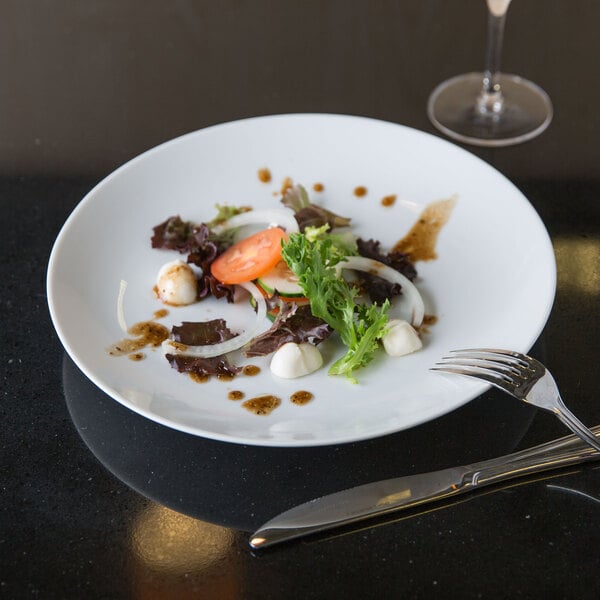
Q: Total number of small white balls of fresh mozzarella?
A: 3